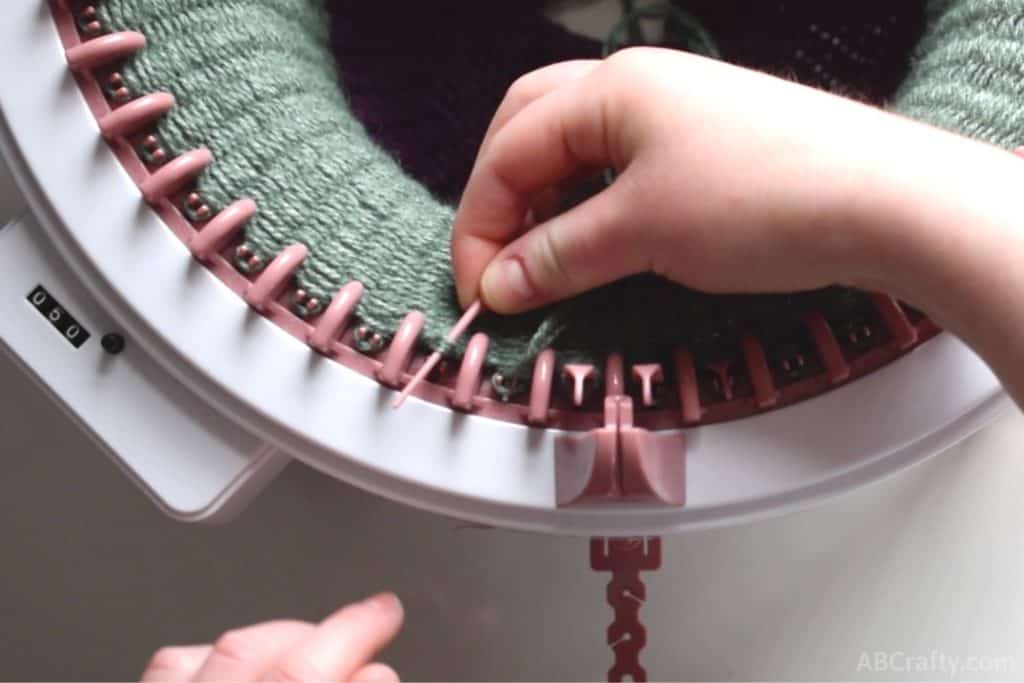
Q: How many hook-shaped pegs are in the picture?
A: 14